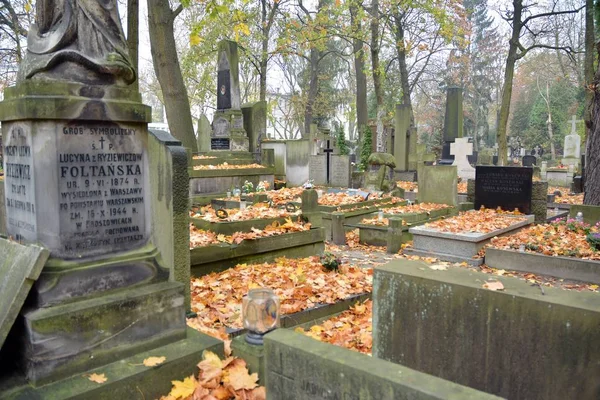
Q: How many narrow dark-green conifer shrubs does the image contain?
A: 2